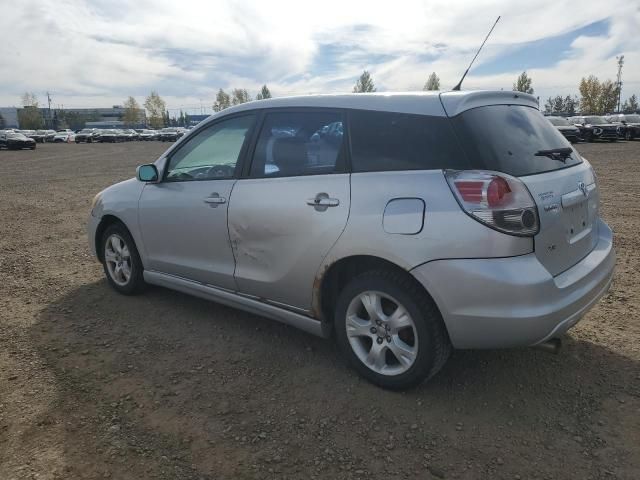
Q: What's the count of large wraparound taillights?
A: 1